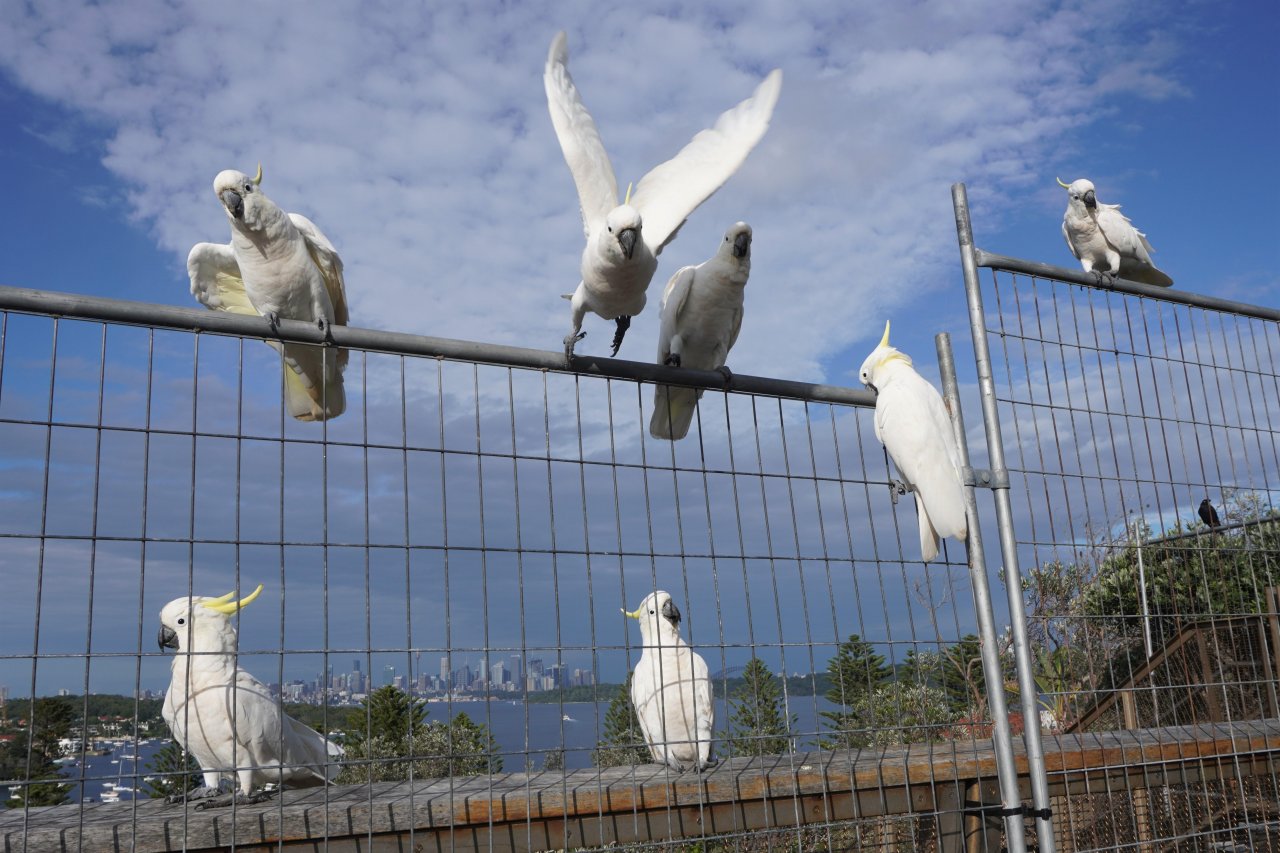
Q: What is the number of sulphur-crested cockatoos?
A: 7